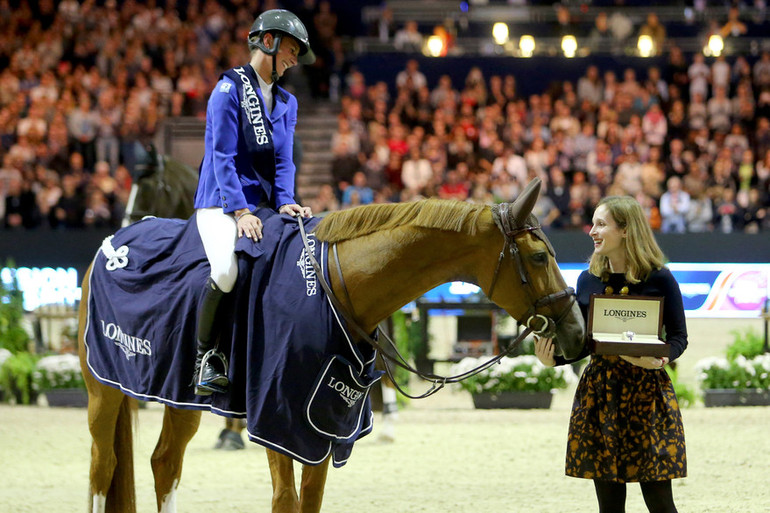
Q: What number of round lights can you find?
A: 6